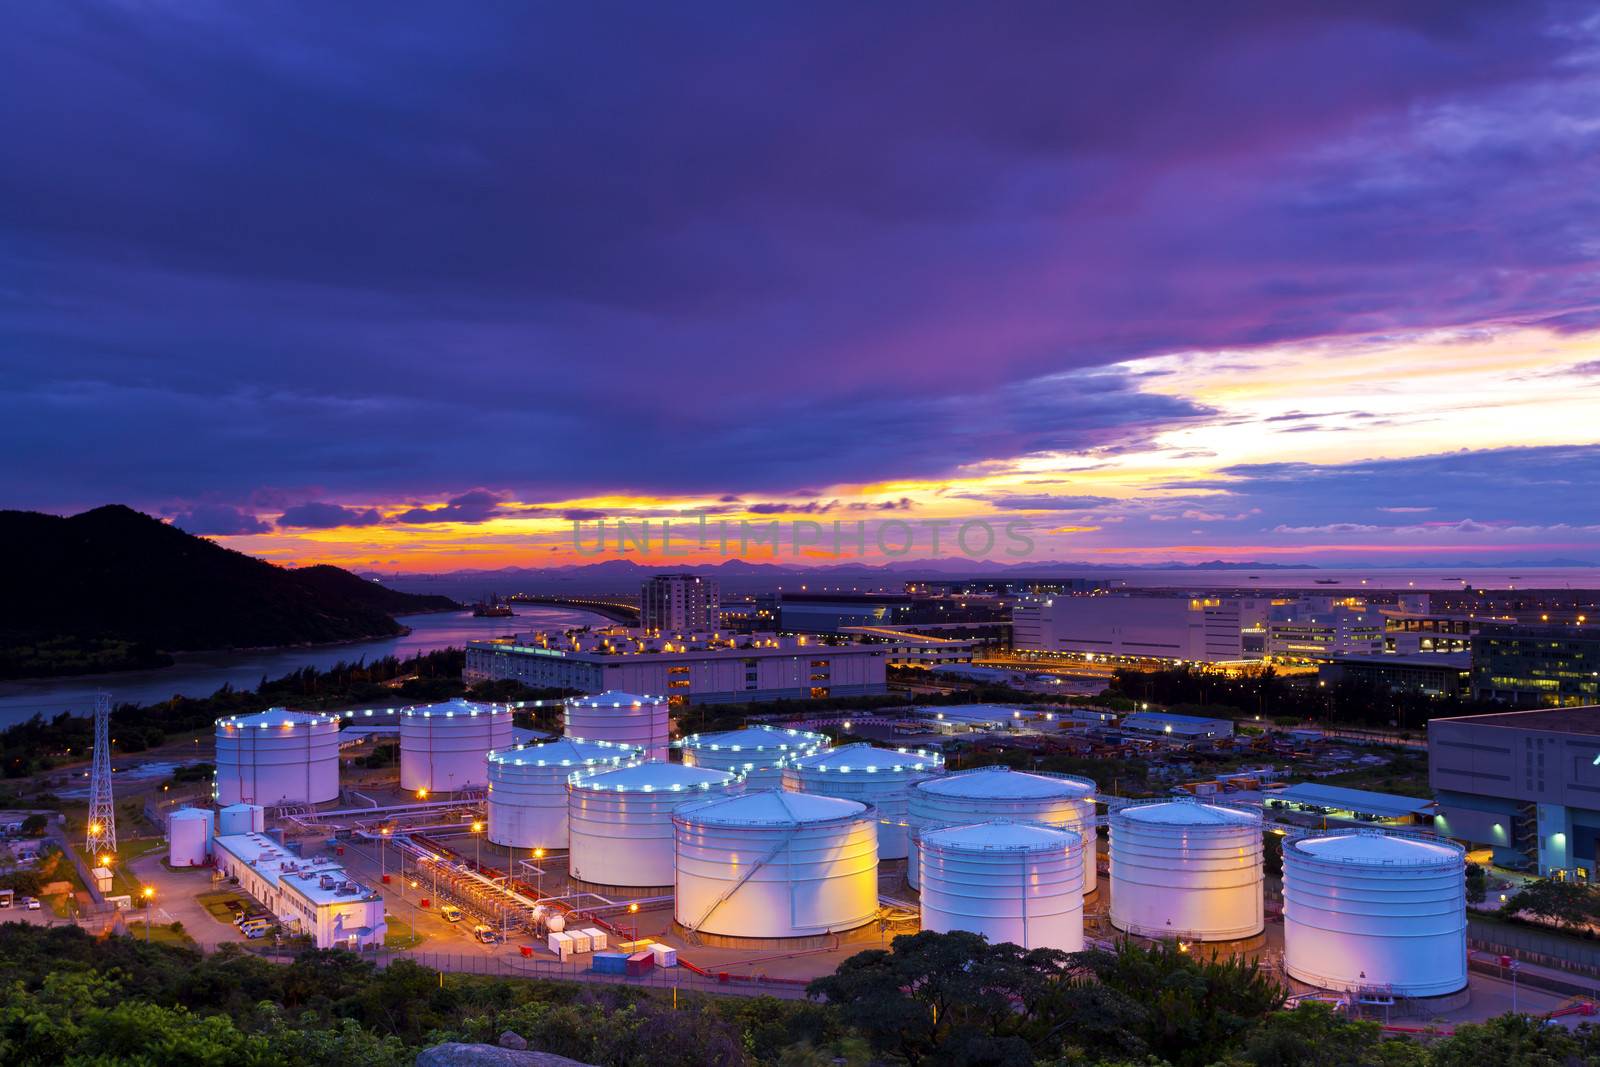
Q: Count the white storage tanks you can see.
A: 14